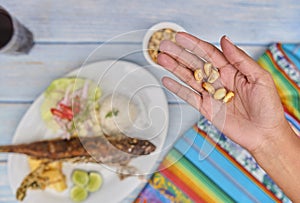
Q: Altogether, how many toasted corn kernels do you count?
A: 6